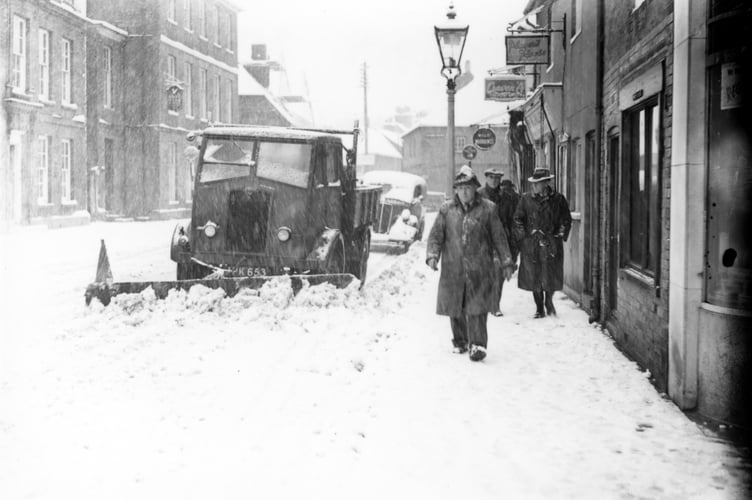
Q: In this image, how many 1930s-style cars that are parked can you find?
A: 1